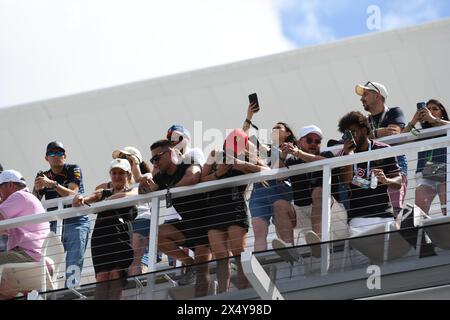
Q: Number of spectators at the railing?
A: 12